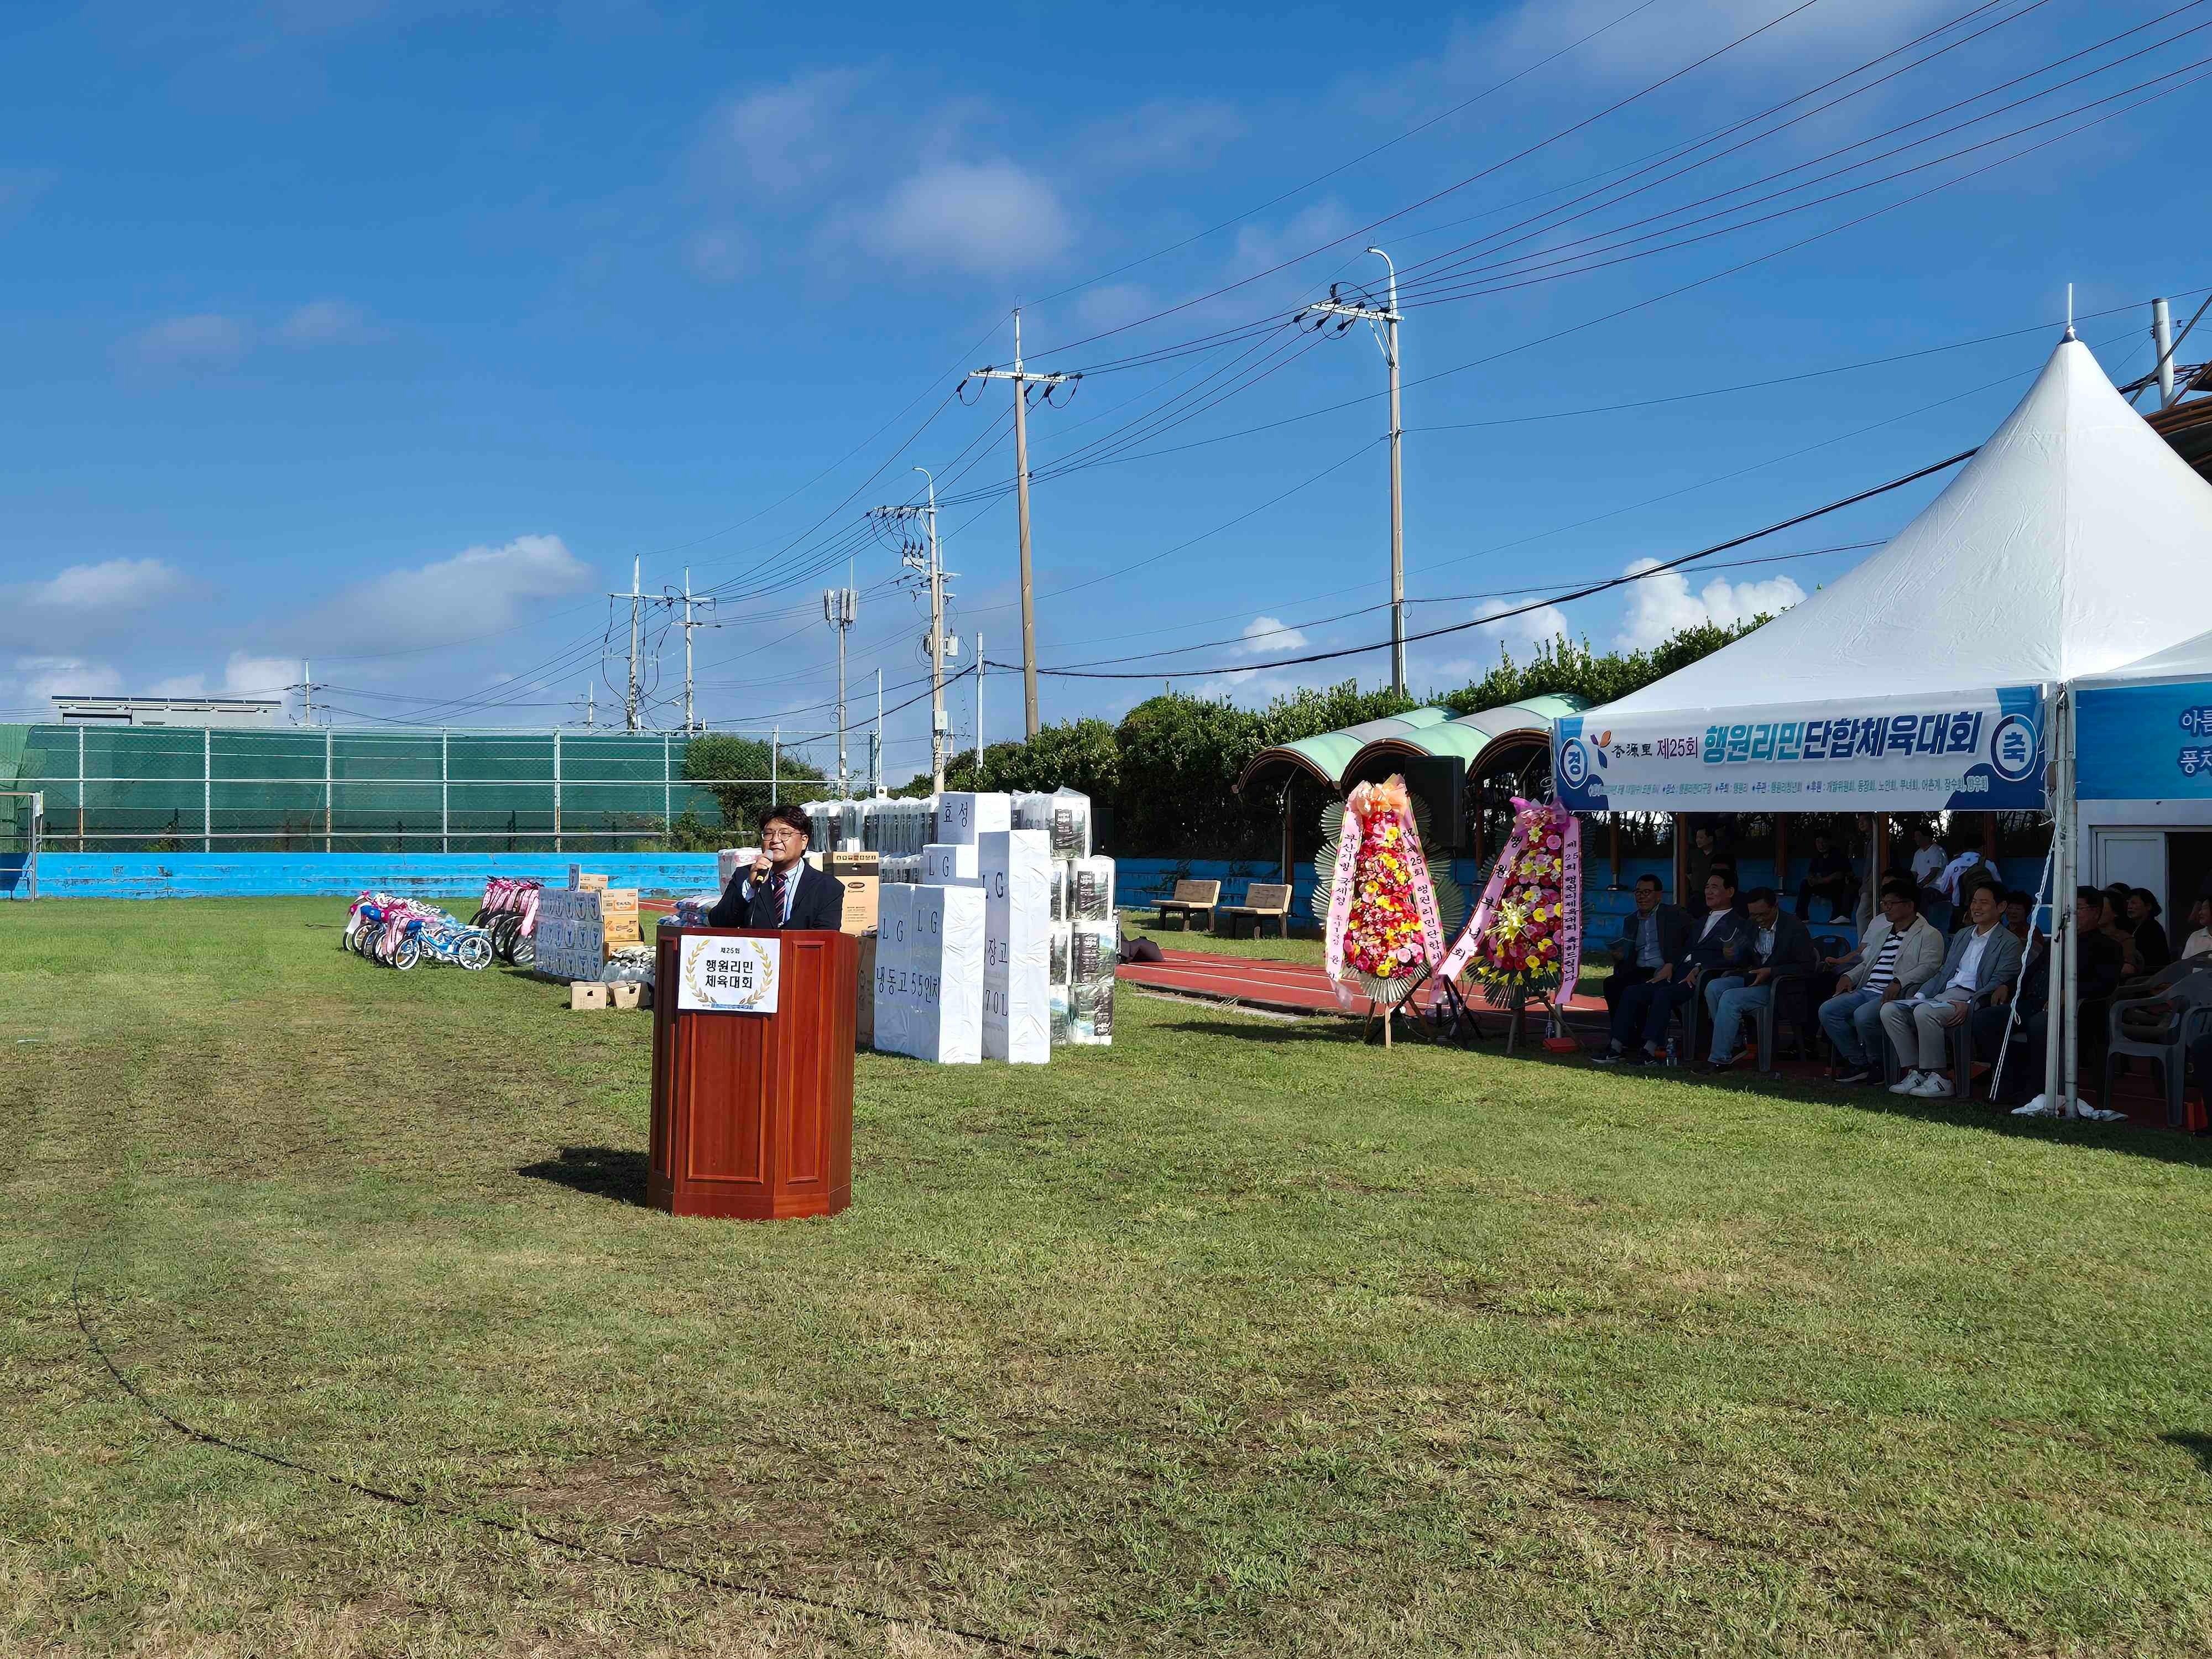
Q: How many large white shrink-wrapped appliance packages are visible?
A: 5